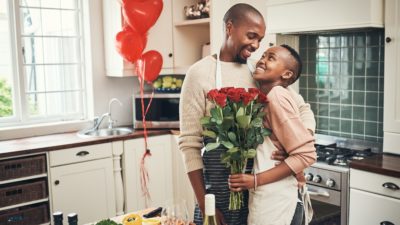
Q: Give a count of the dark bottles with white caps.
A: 2